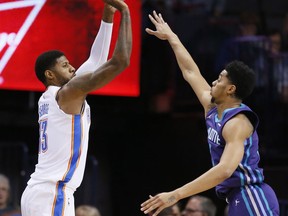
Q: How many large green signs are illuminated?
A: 0